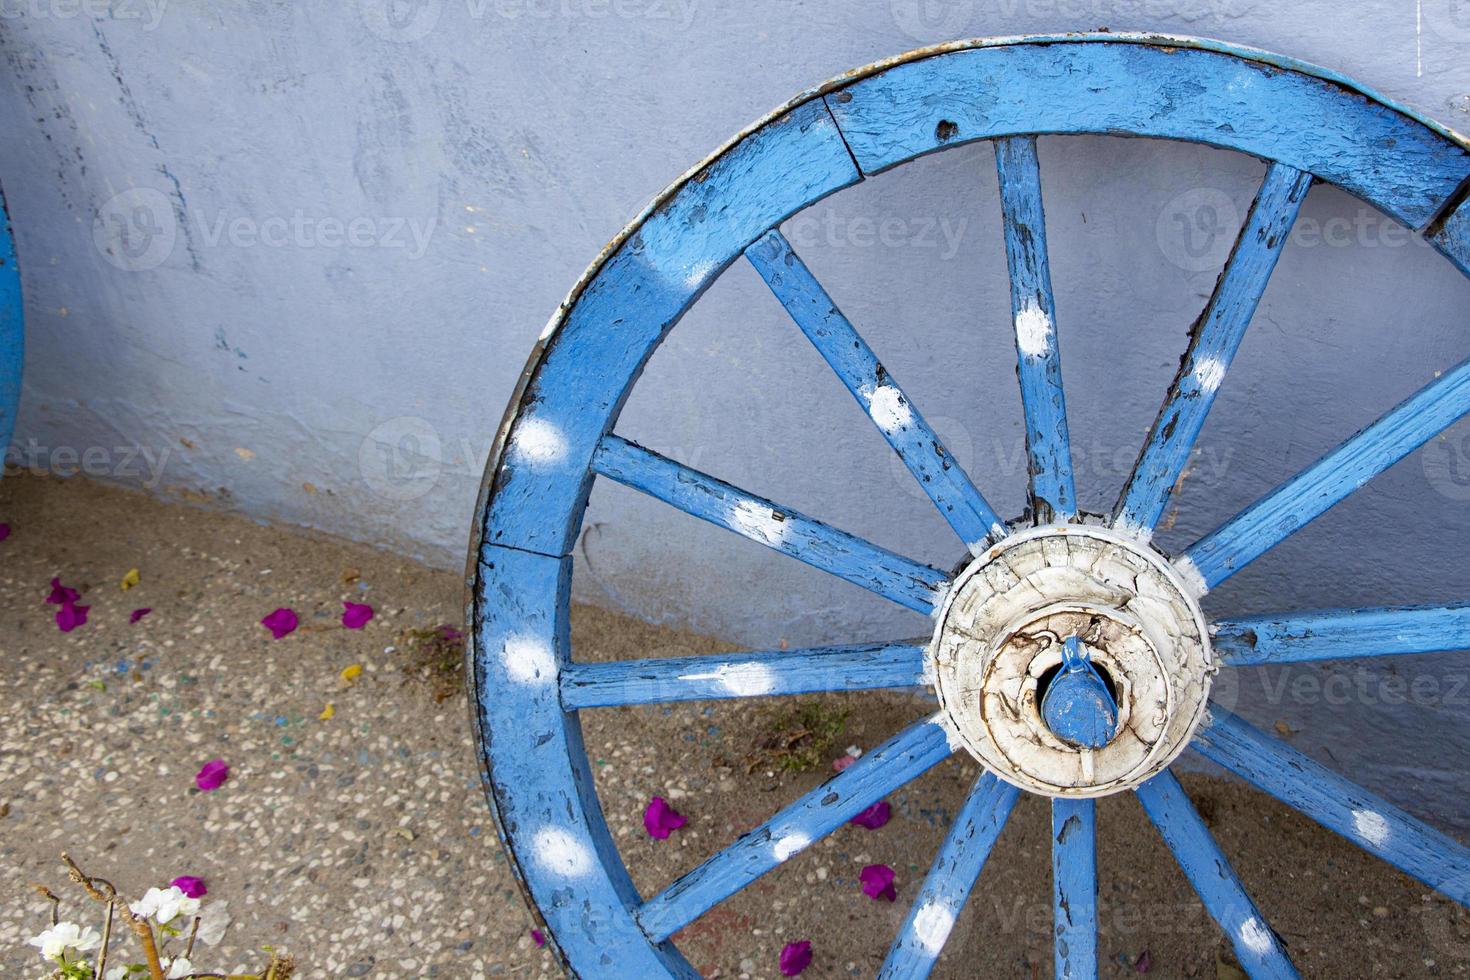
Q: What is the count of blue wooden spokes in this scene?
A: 12